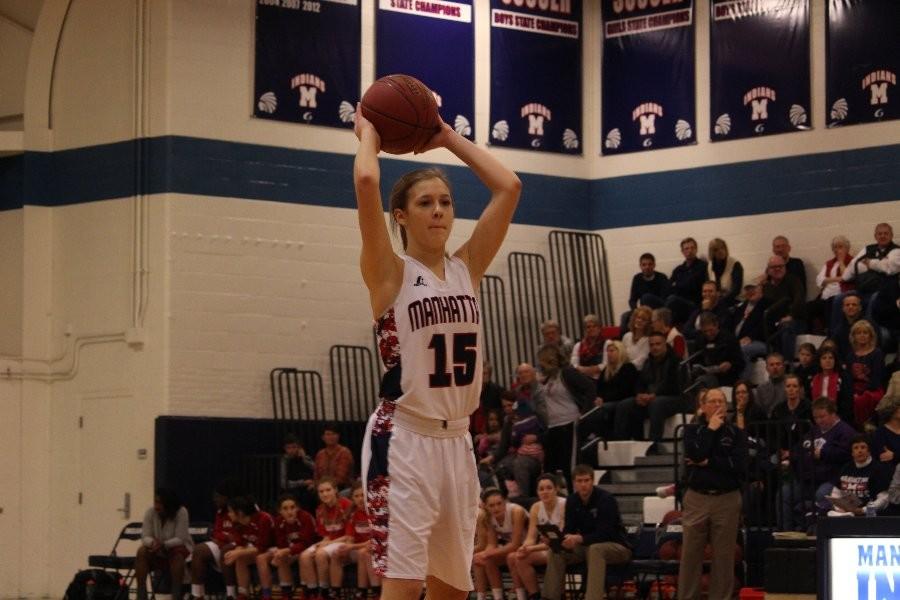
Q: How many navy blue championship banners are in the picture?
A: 6